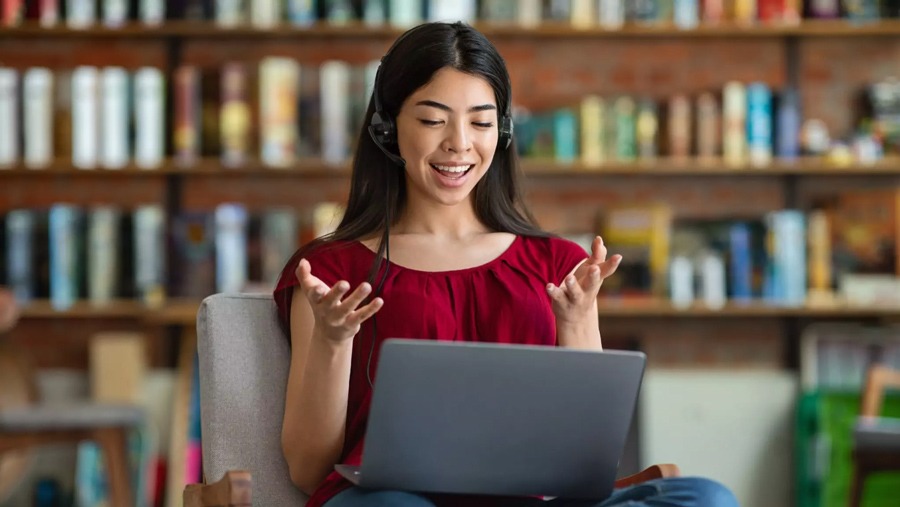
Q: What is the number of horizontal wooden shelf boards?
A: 3